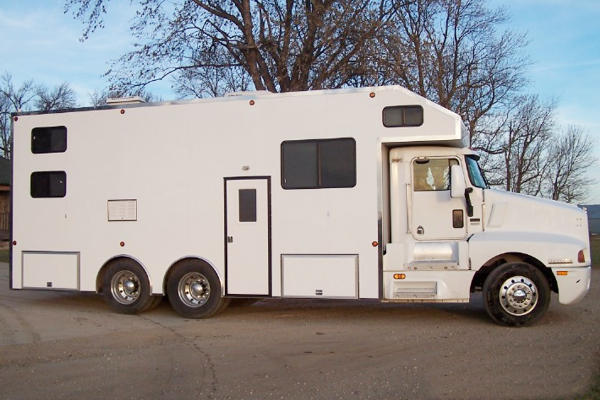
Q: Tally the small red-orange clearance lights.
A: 7